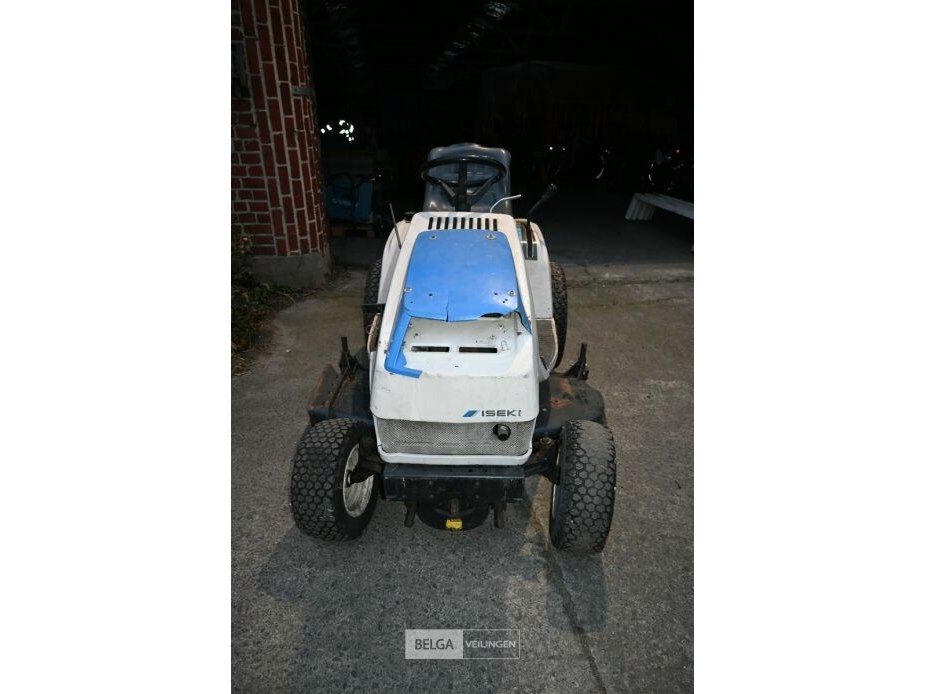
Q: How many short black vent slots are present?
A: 9